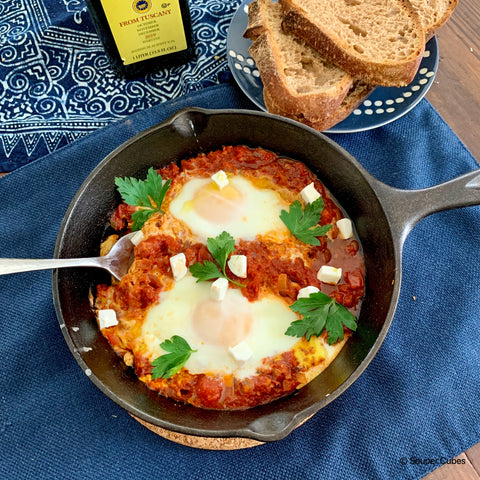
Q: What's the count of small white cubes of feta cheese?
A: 11